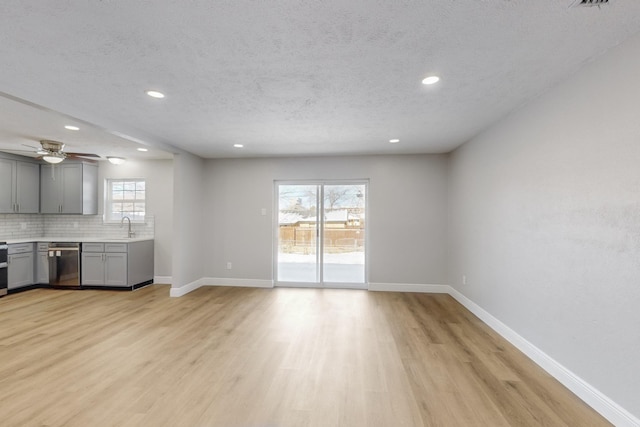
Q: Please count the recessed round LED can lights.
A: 6